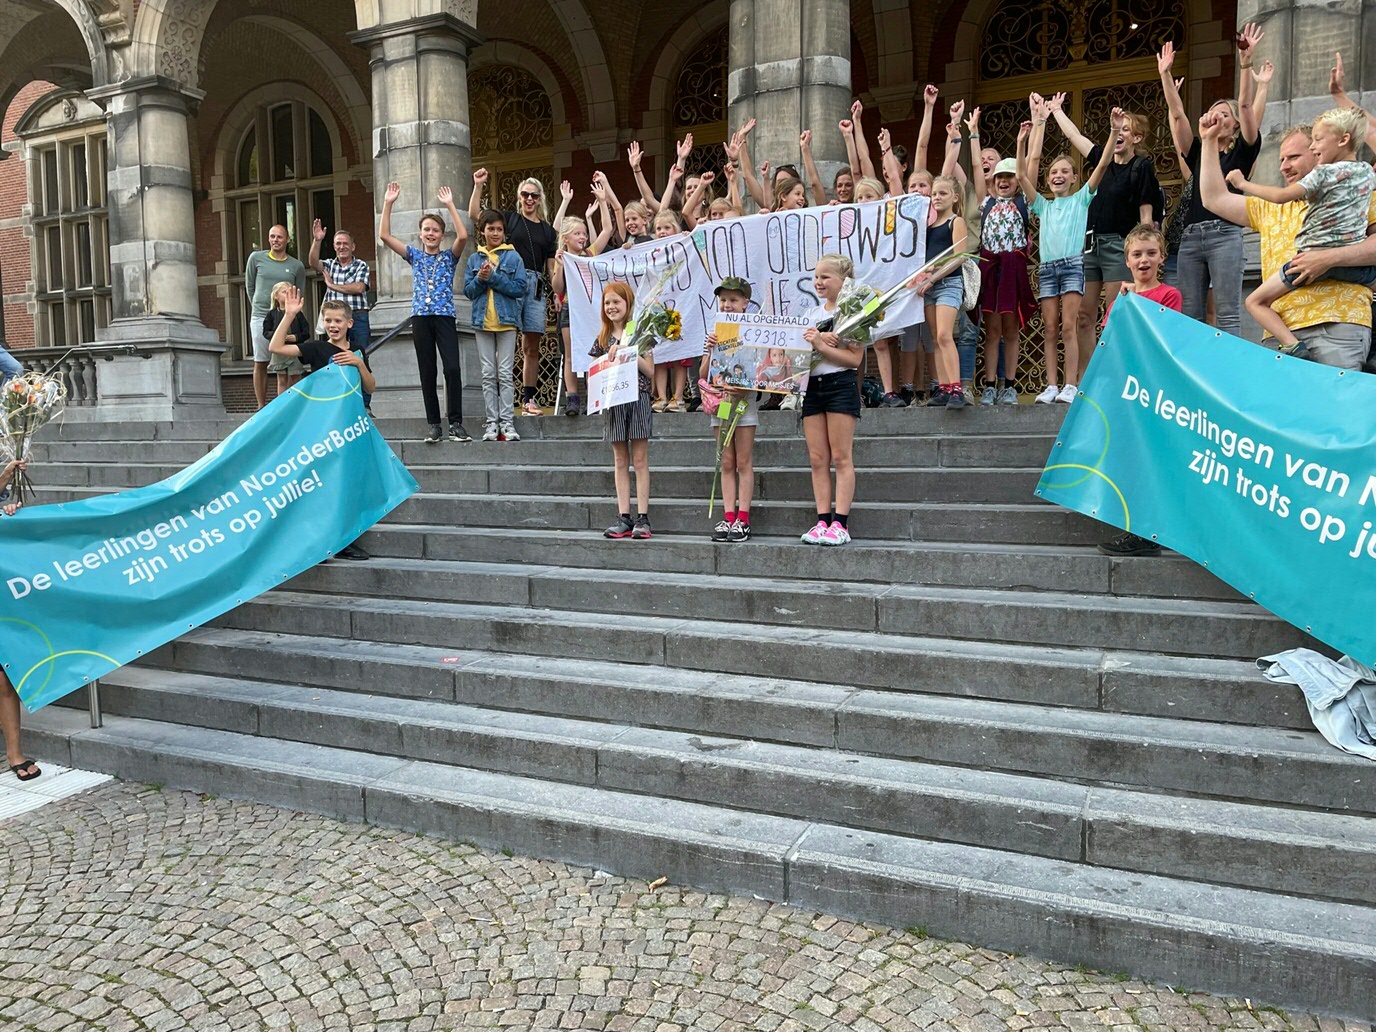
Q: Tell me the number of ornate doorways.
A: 3